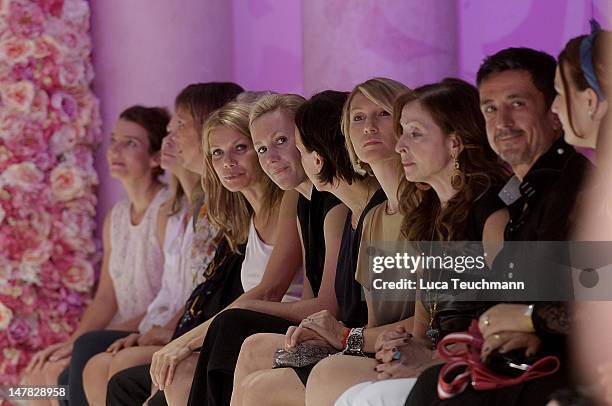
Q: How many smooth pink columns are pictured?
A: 2